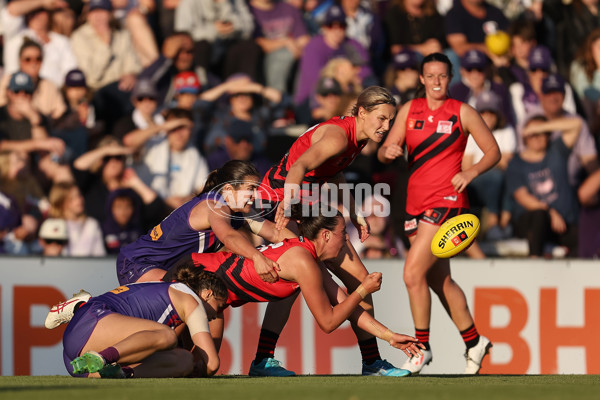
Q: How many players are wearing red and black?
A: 3